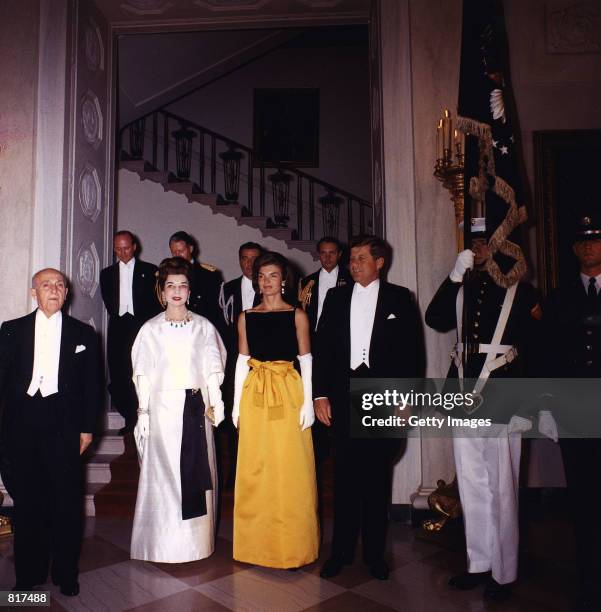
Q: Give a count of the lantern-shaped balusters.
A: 5